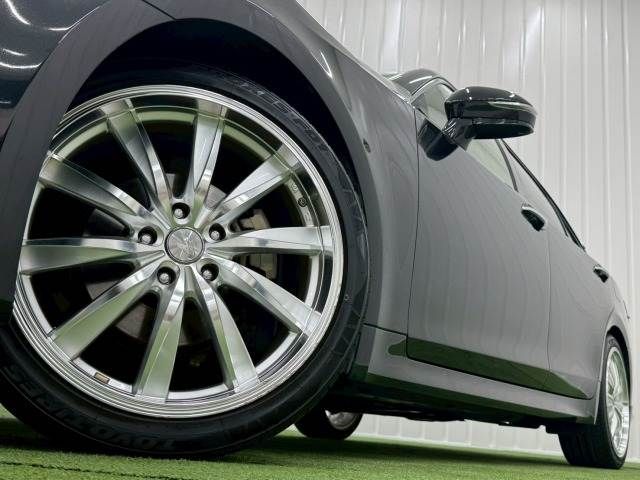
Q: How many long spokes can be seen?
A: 10